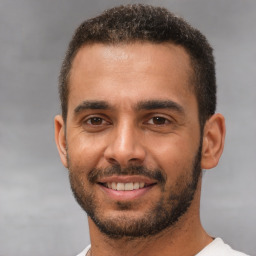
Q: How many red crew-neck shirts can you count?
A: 0